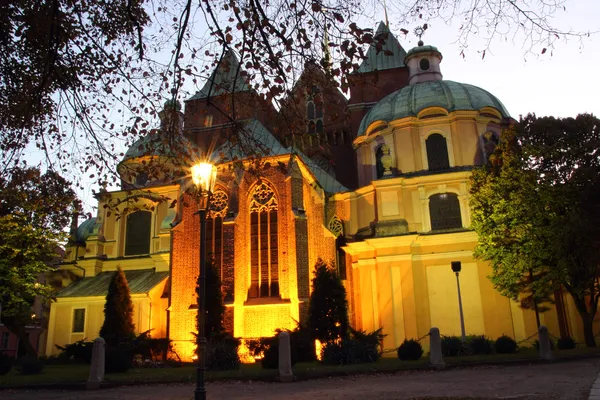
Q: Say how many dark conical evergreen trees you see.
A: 3